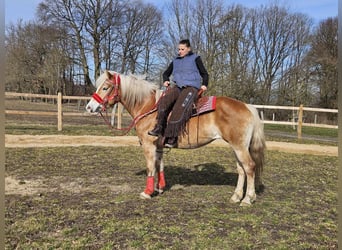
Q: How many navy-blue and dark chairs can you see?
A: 0